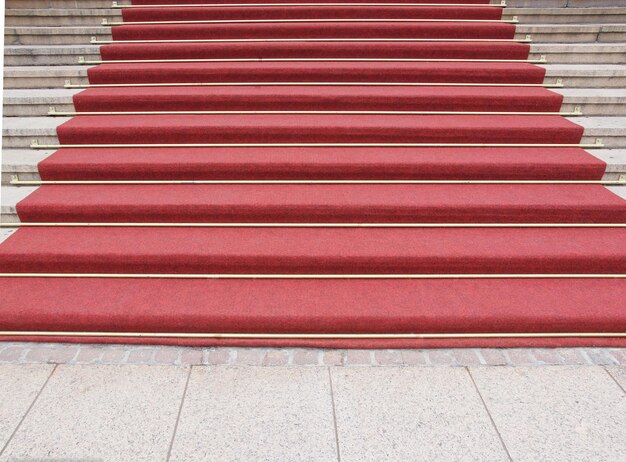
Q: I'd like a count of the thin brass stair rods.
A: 11